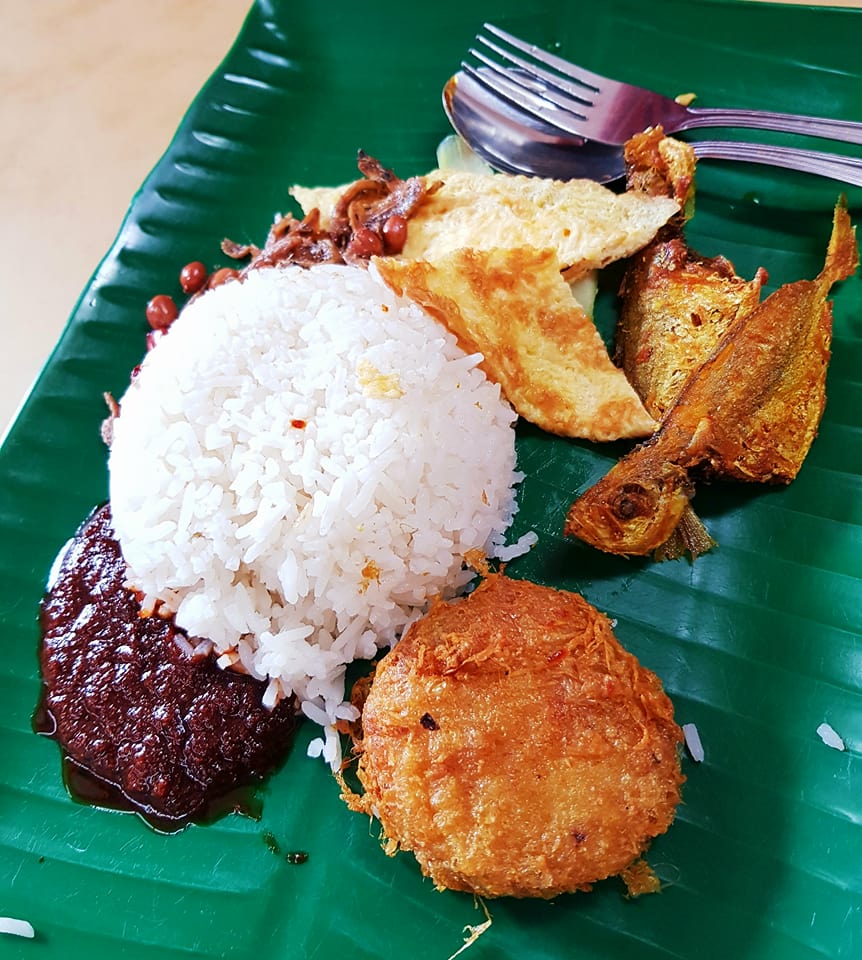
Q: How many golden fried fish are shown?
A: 2